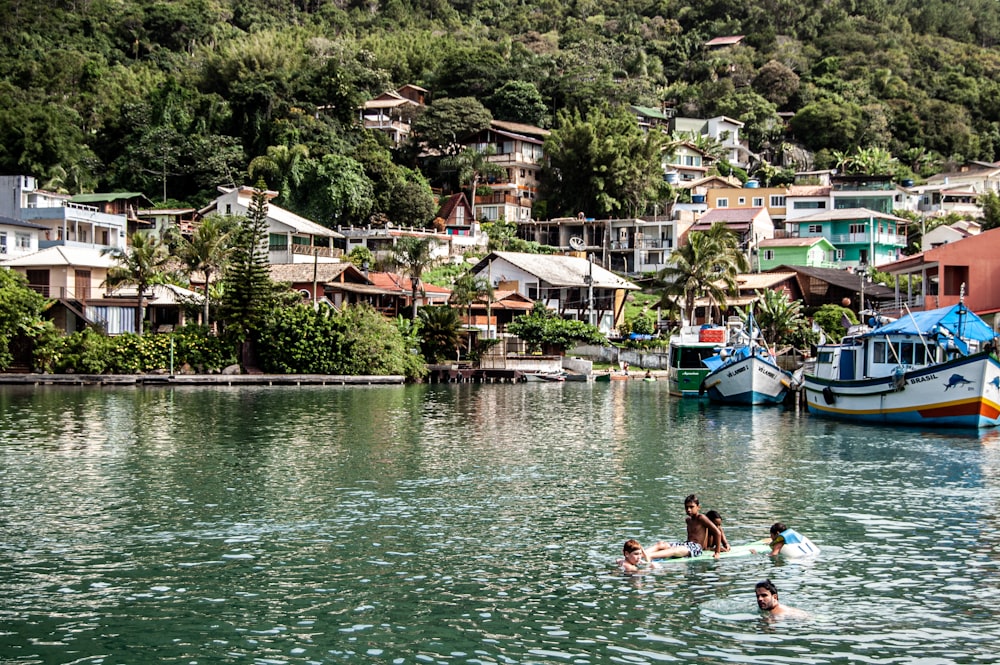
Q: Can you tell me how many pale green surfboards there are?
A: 1